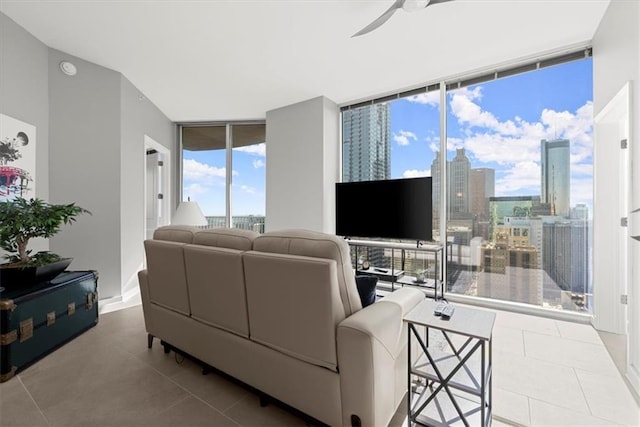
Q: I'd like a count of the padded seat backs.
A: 3